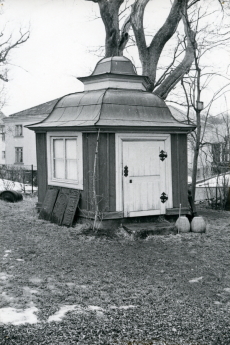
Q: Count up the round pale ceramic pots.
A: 2